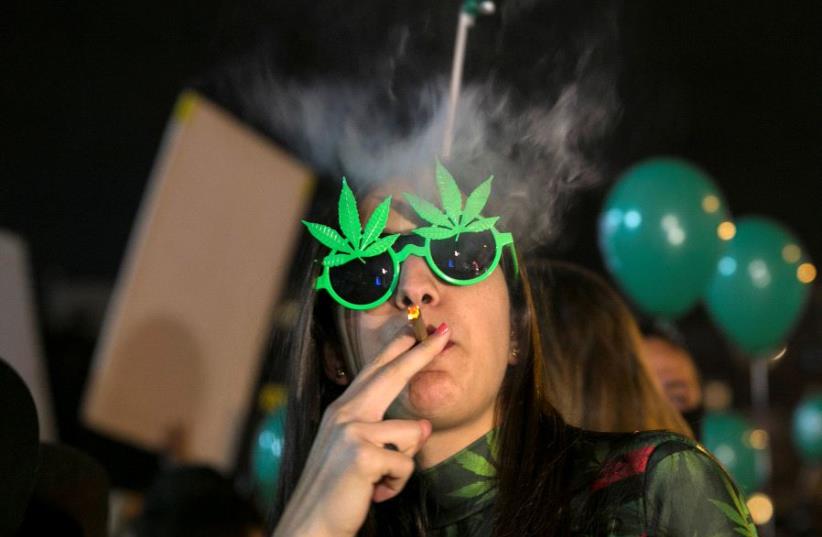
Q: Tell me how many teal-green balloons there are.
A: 5